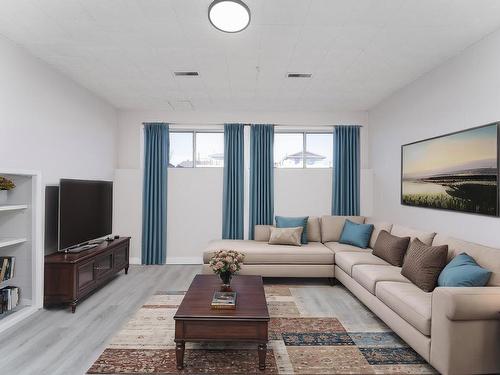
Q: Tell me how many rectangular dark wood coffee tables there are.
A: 1